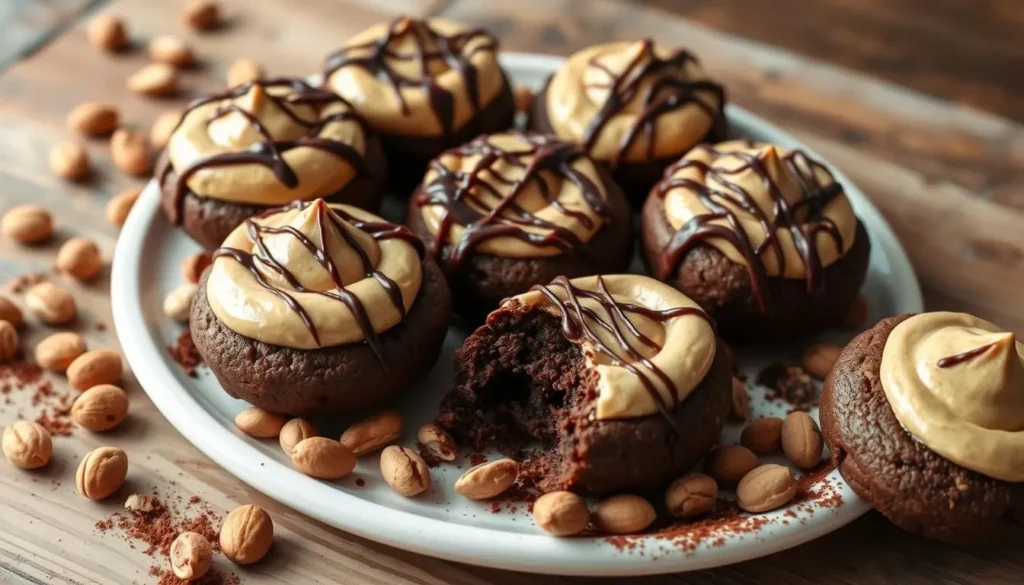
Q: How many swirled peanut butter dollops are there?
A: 8